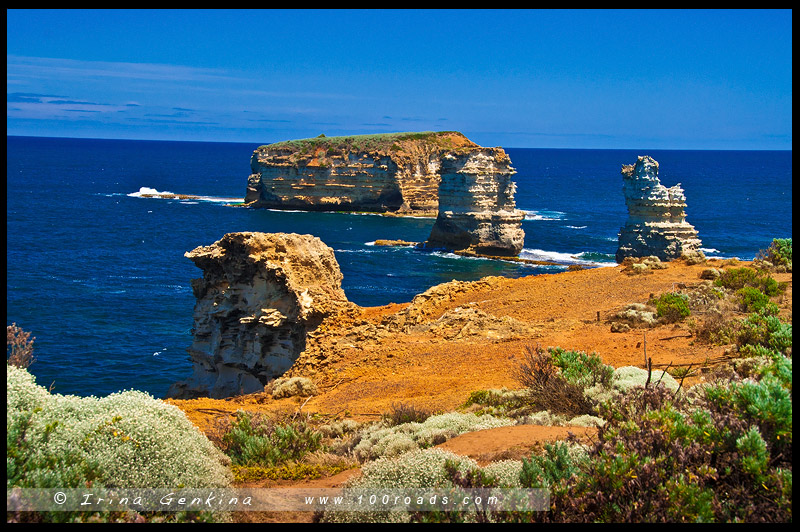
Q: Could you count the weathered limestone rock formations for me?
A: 4